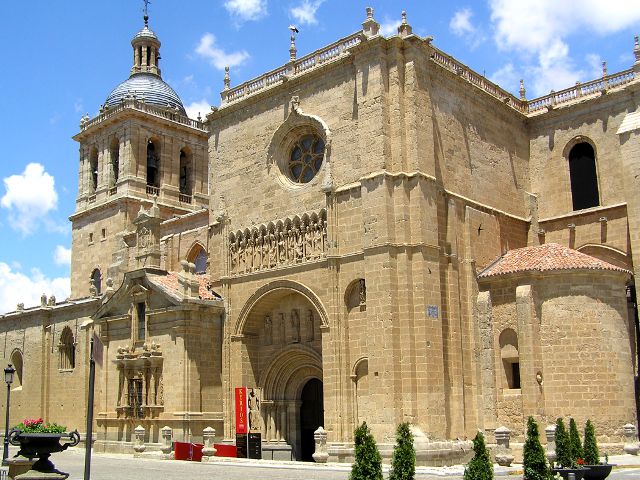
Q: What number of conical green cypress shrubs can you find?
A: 7